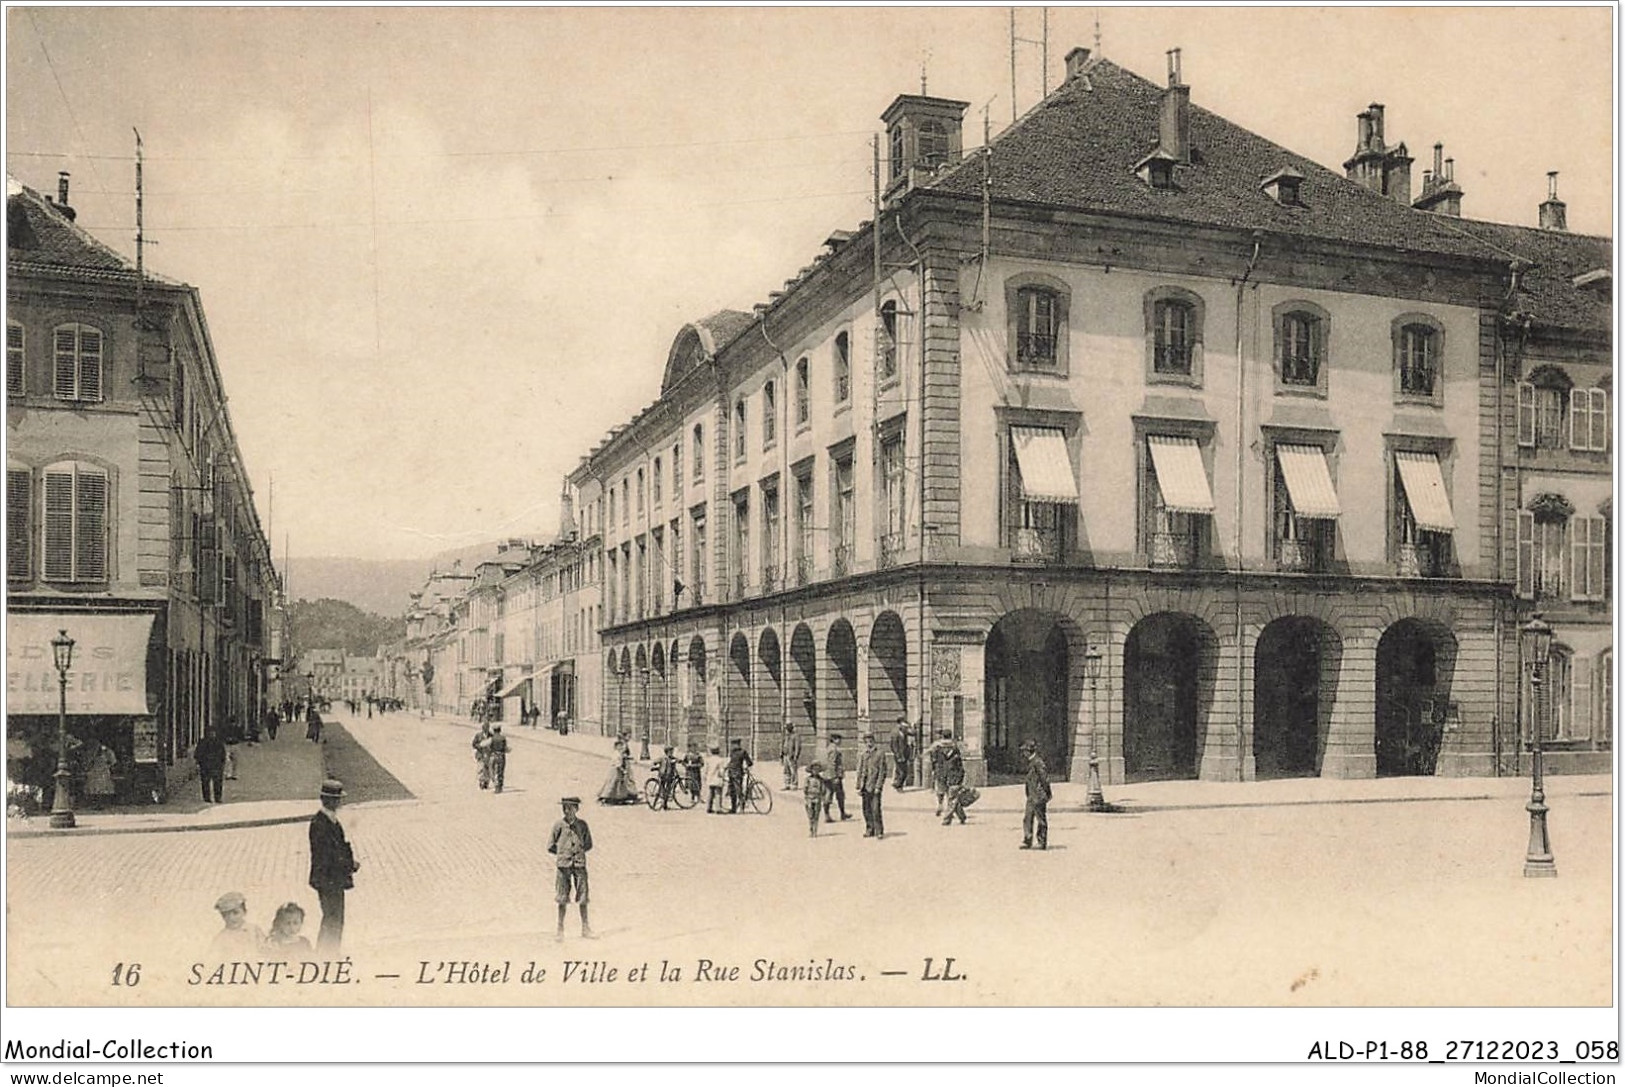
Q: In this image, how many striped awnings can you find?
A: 4